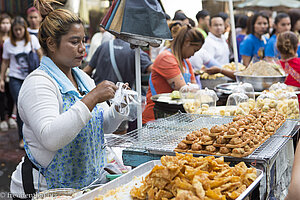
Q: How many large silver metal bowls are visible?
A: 1